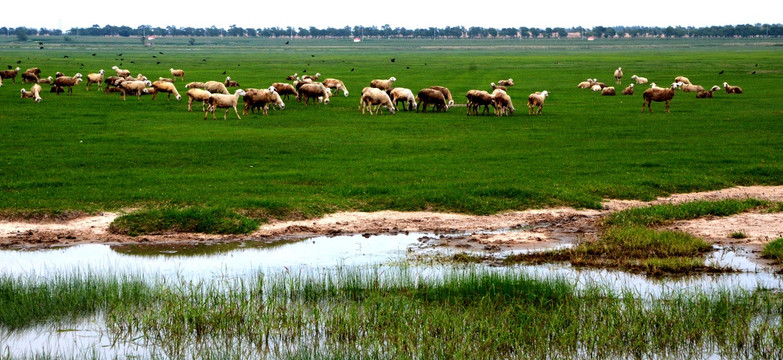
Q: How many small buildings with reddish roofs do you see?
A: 3